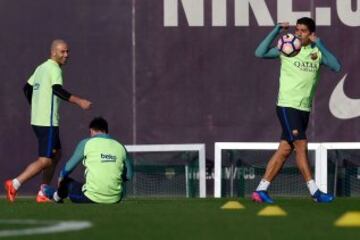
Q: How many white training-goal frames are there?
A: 3